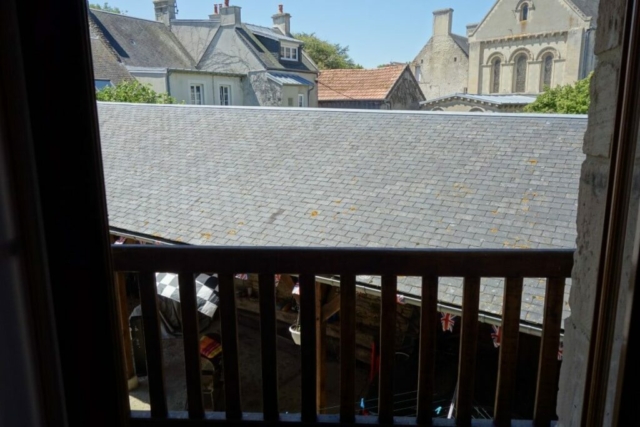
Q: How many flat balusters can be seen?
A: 11